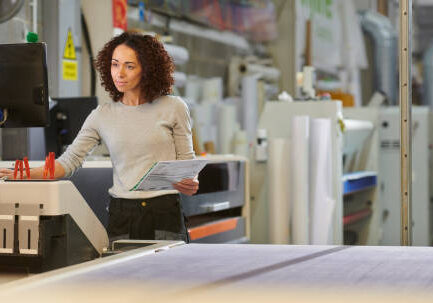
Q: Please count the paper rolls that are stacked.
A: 3